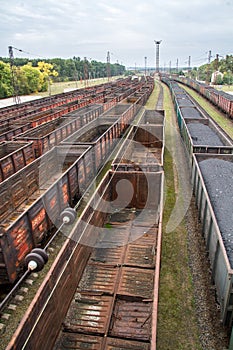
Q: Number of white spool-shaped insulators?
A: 2